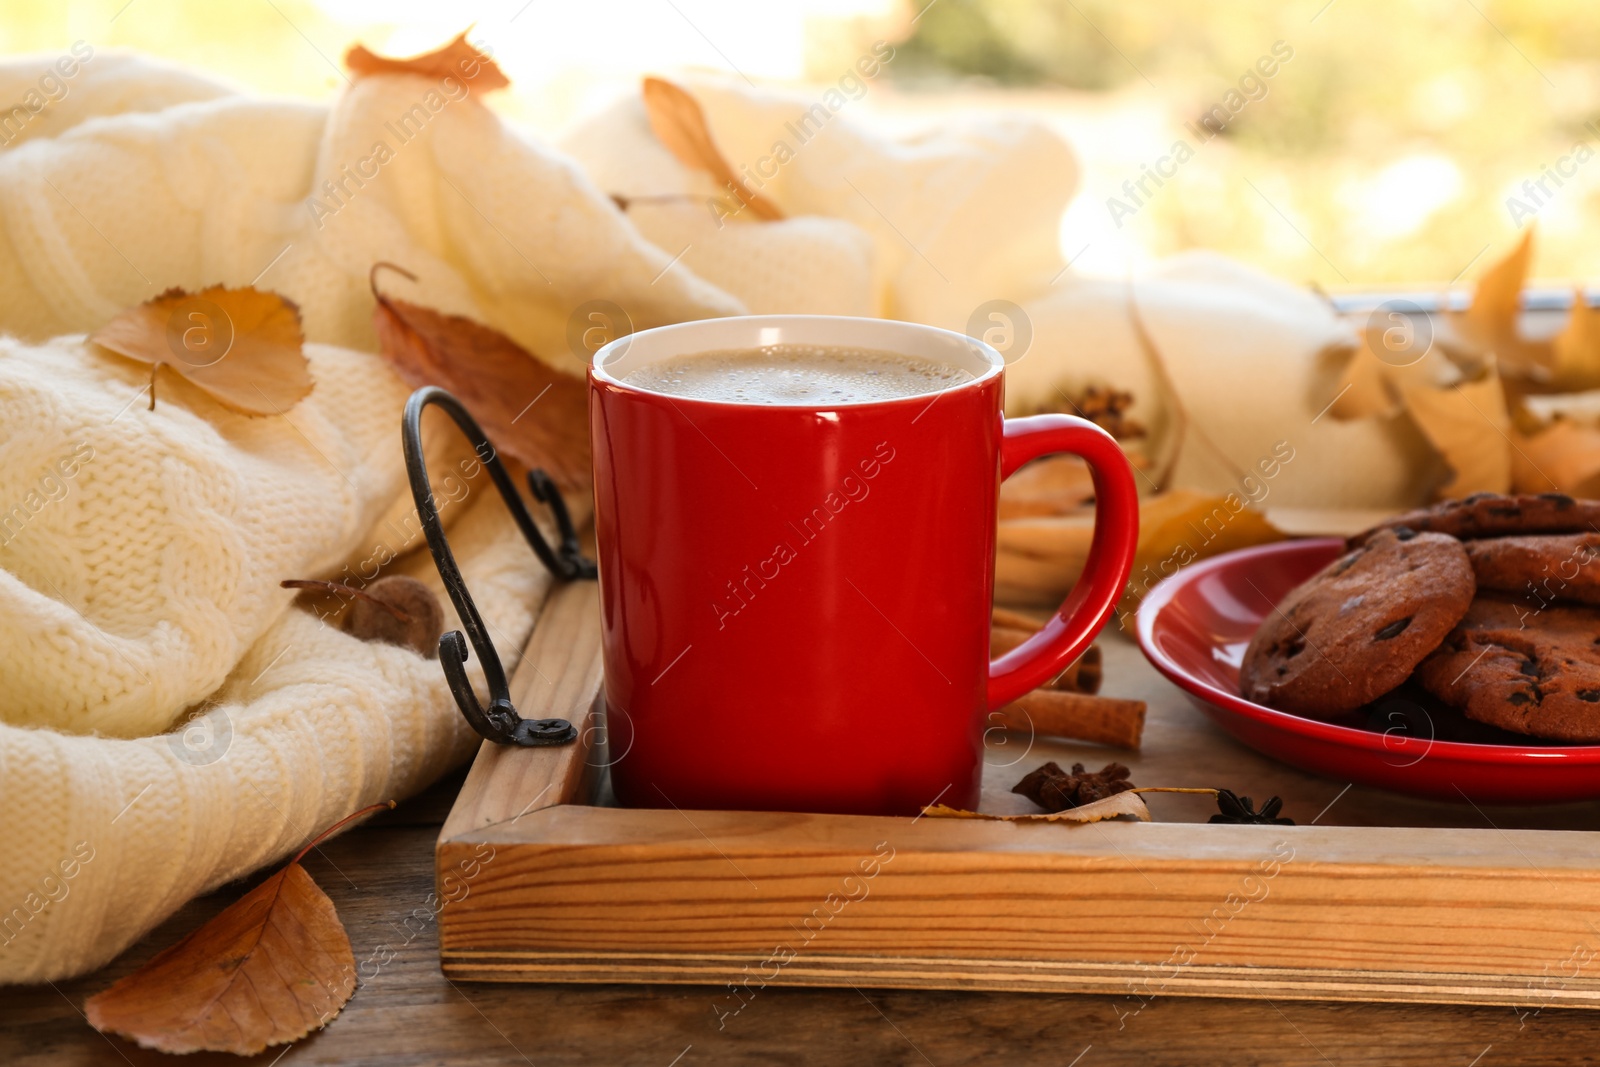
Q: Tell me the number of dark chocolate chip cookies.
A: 4